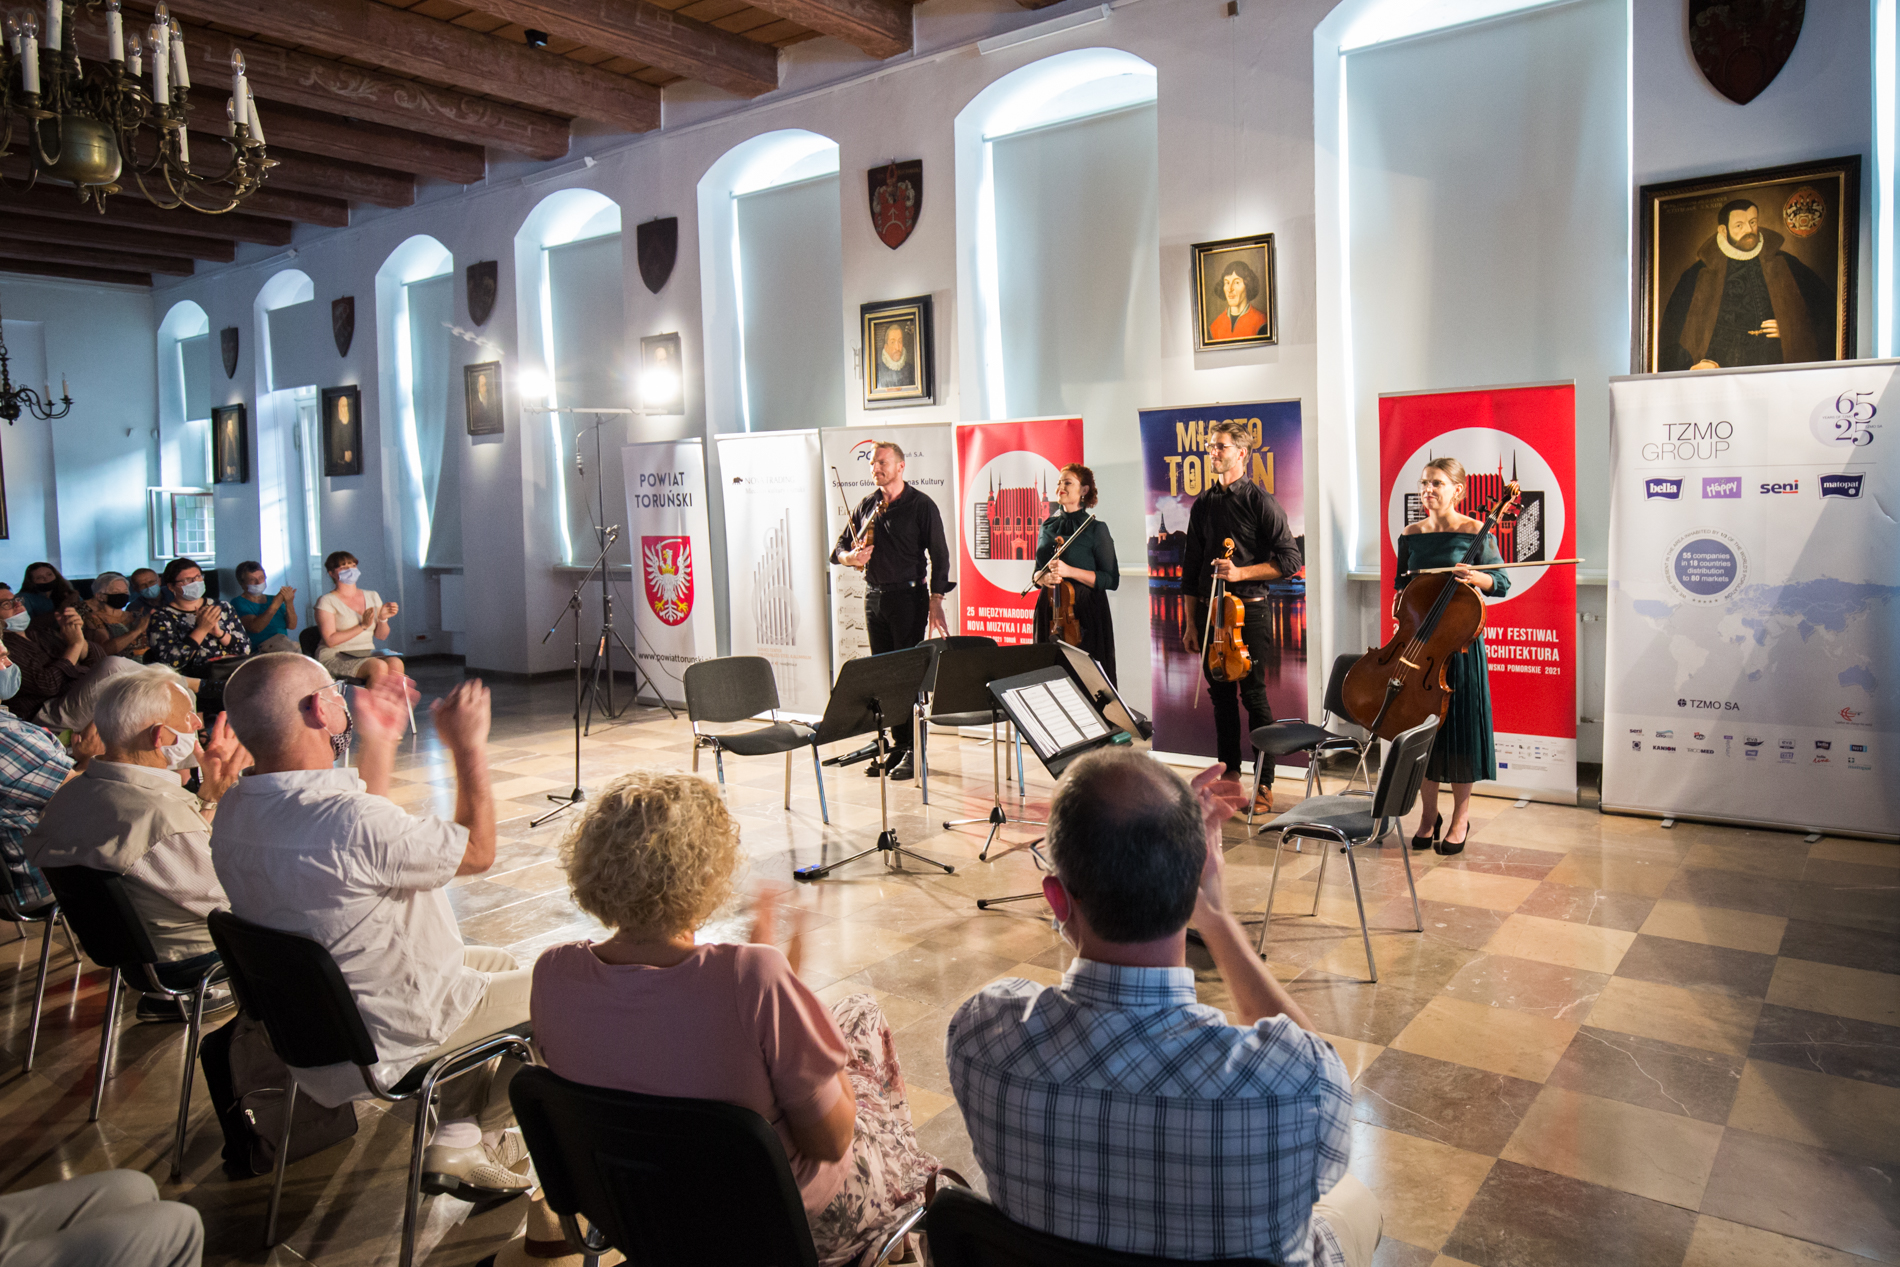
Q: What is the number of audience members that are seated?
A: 13